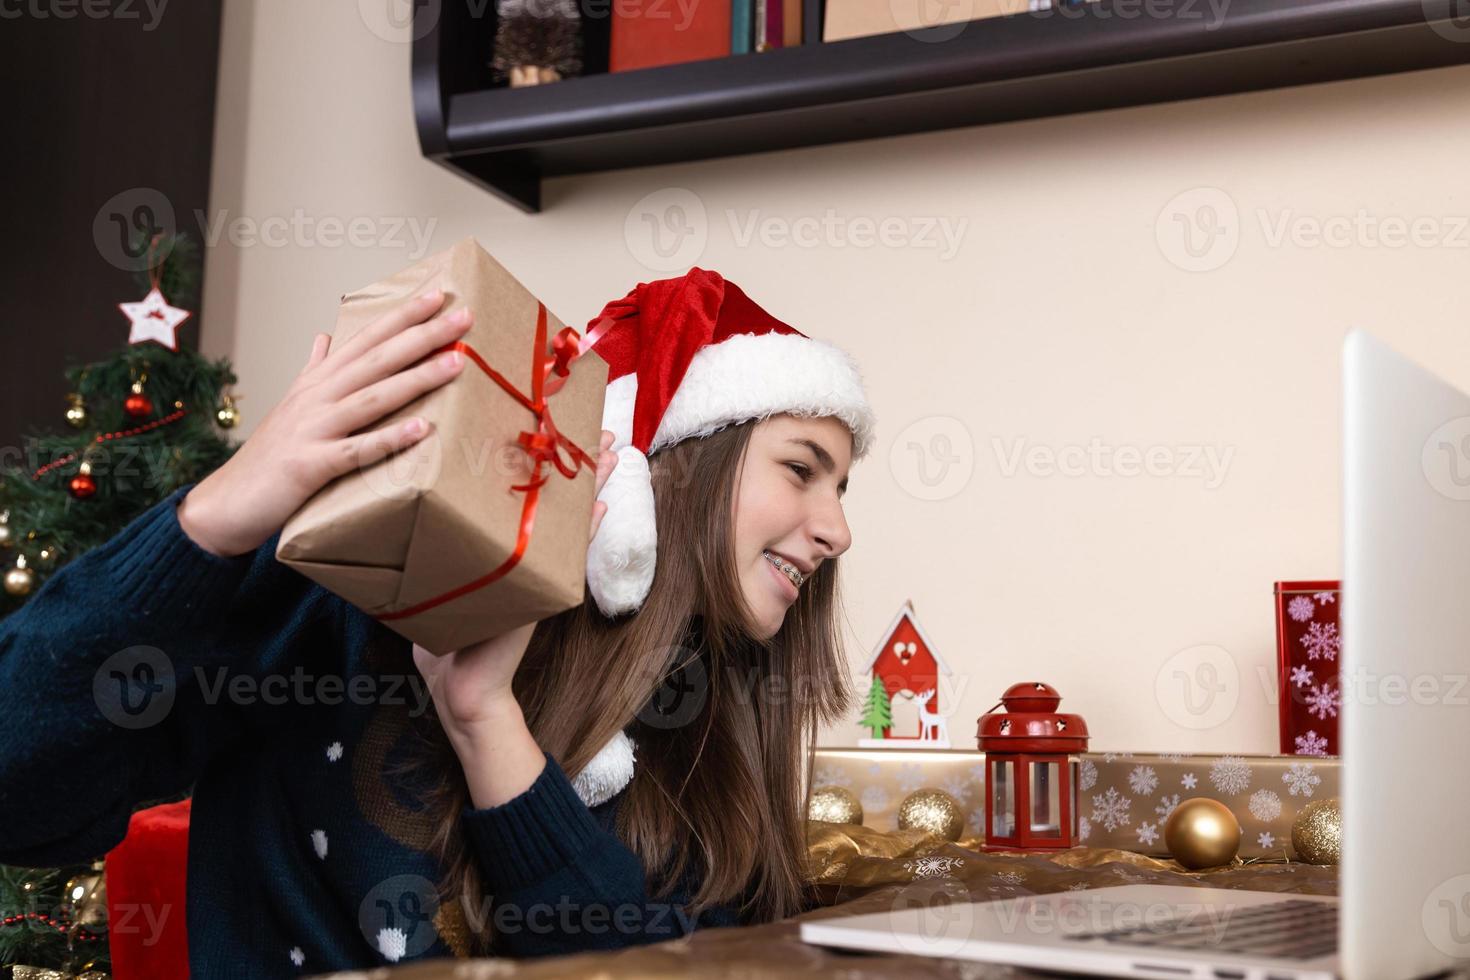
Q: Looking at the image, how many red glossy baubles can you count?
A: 2